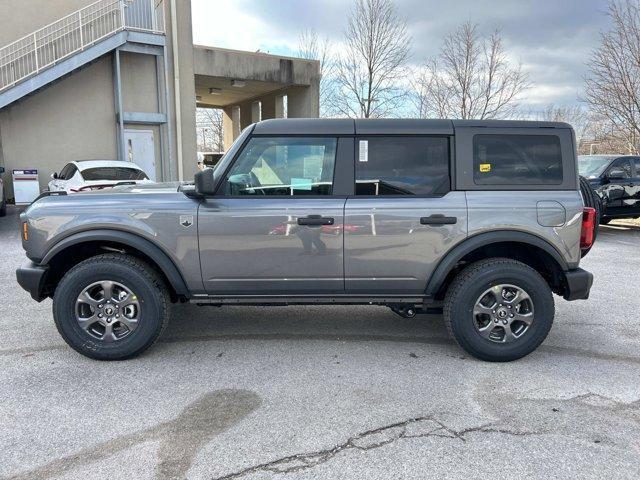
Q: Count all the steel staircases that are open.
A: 1